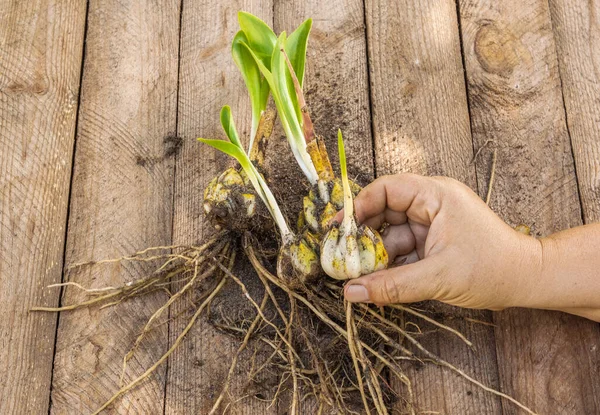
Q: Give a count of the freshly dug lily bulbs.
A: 4